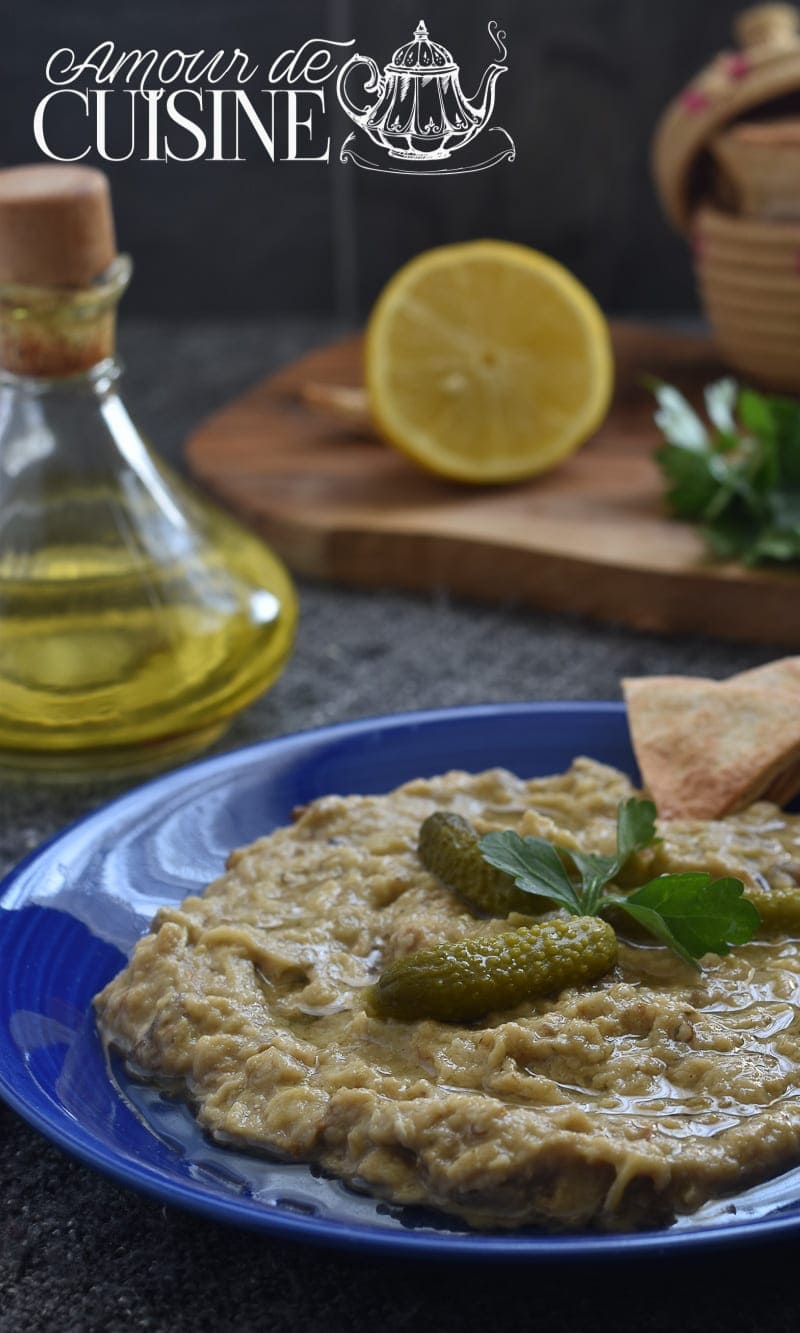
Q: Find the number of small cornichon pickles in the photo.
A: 3